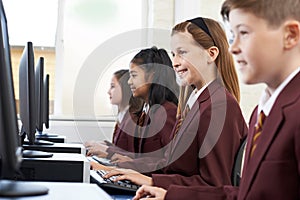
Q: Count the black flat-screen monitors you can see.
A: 4